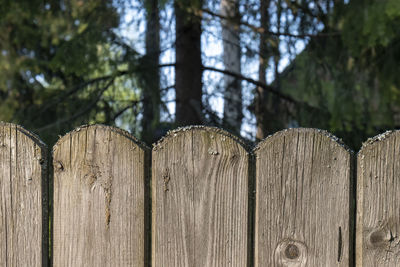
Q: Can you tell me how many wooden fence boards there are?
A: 5